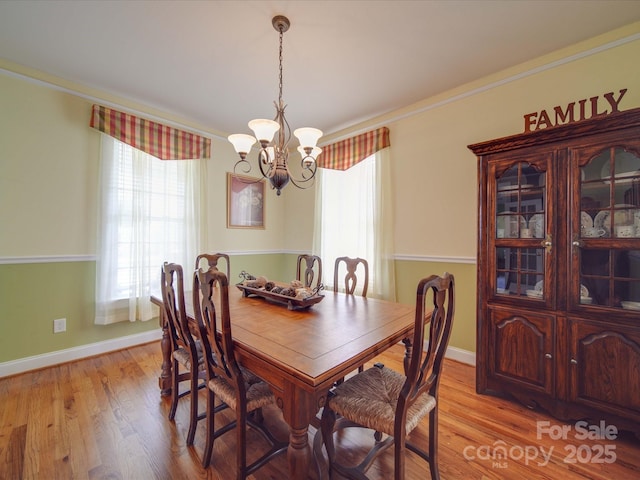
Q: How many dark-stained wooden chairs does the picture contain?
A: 6